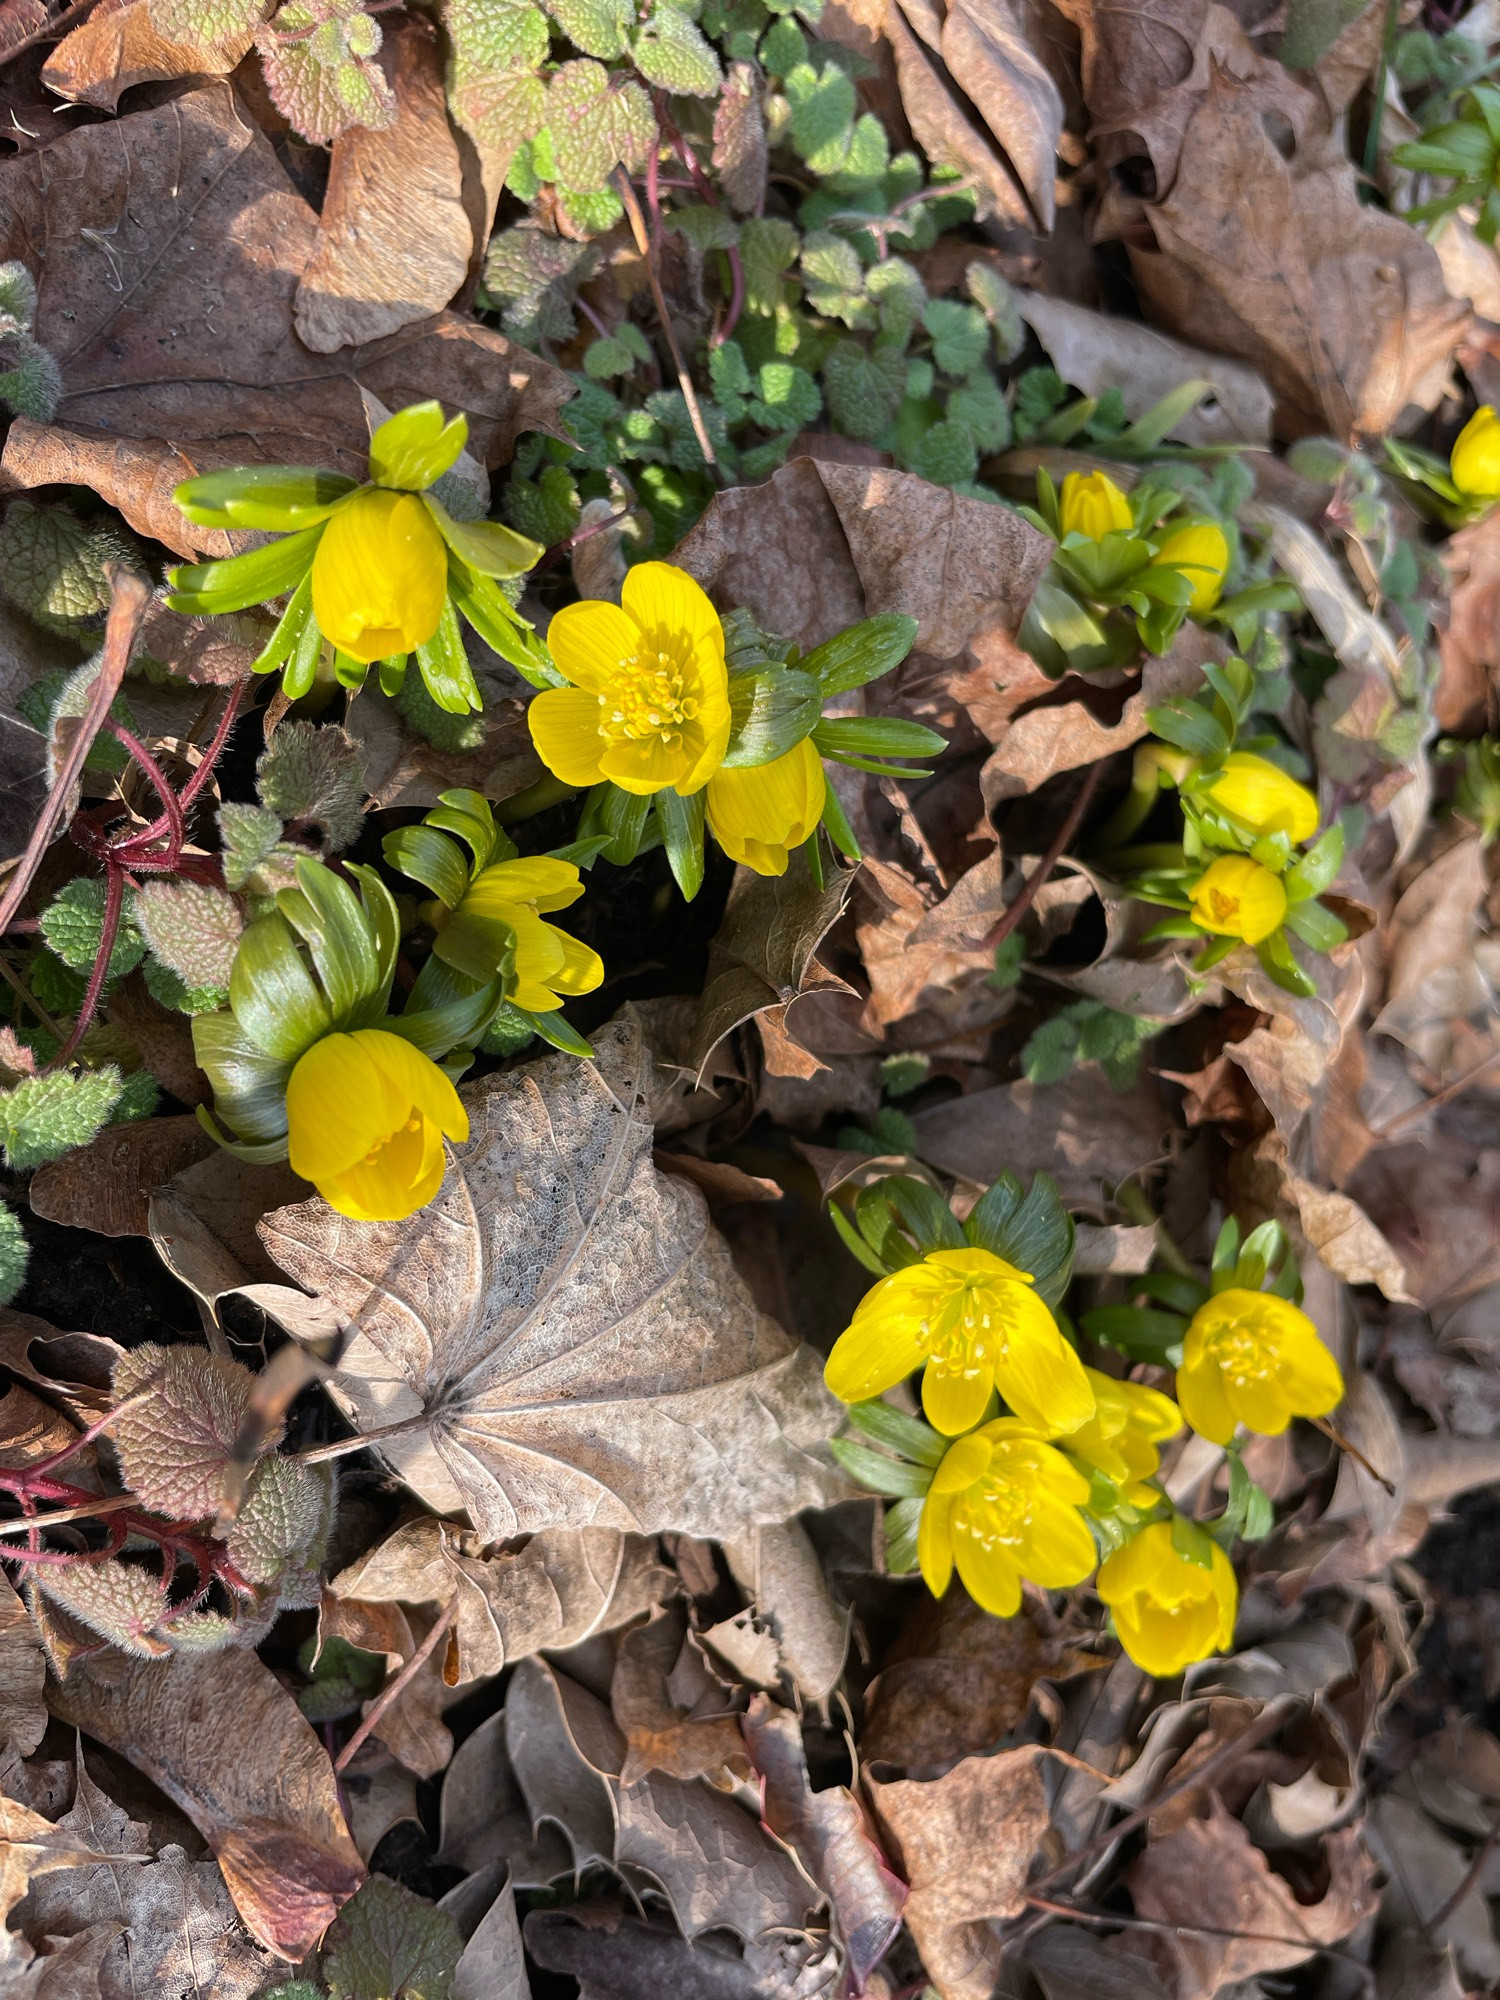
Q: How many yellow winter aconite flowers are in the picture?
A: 15